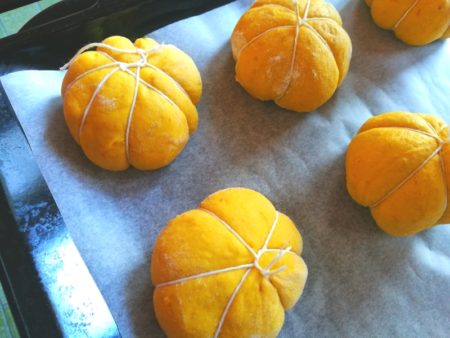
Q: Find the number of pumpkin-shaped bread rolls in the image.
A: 5